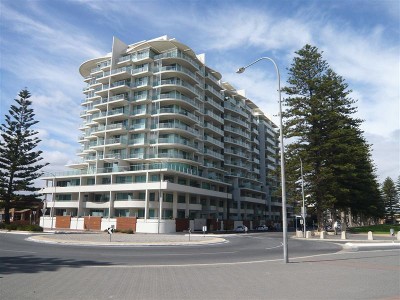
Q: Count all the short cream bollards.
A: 6